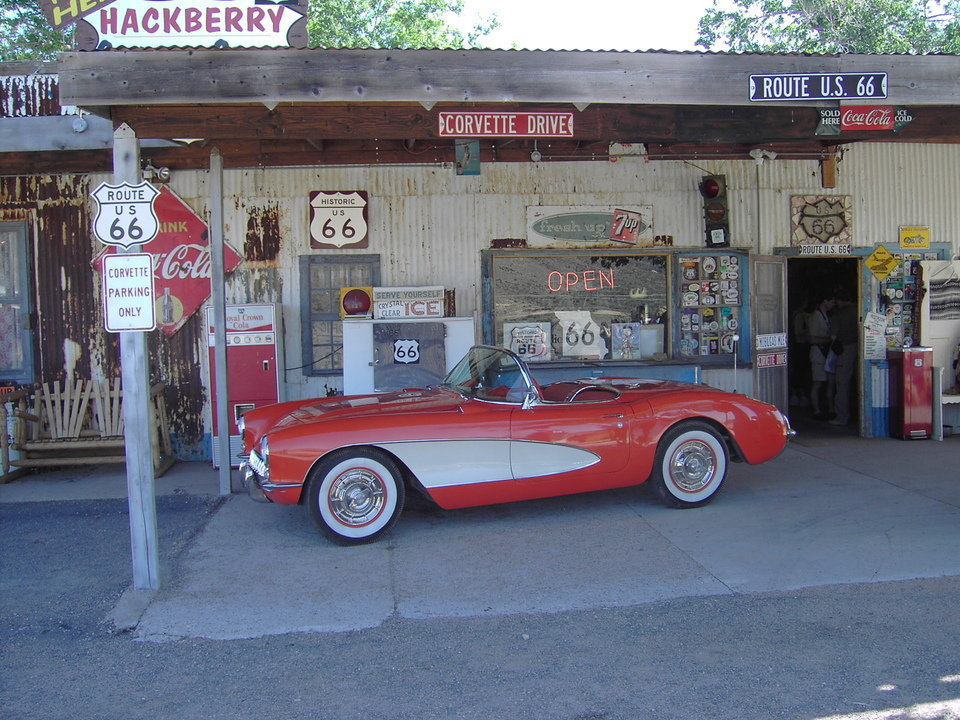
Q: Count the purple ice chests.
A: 0